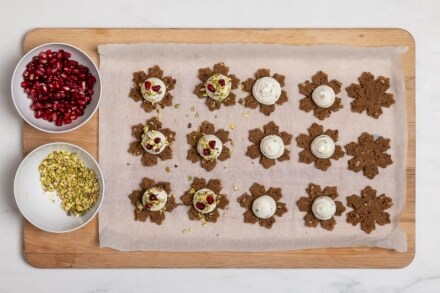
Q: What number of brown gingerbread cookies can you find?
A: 15